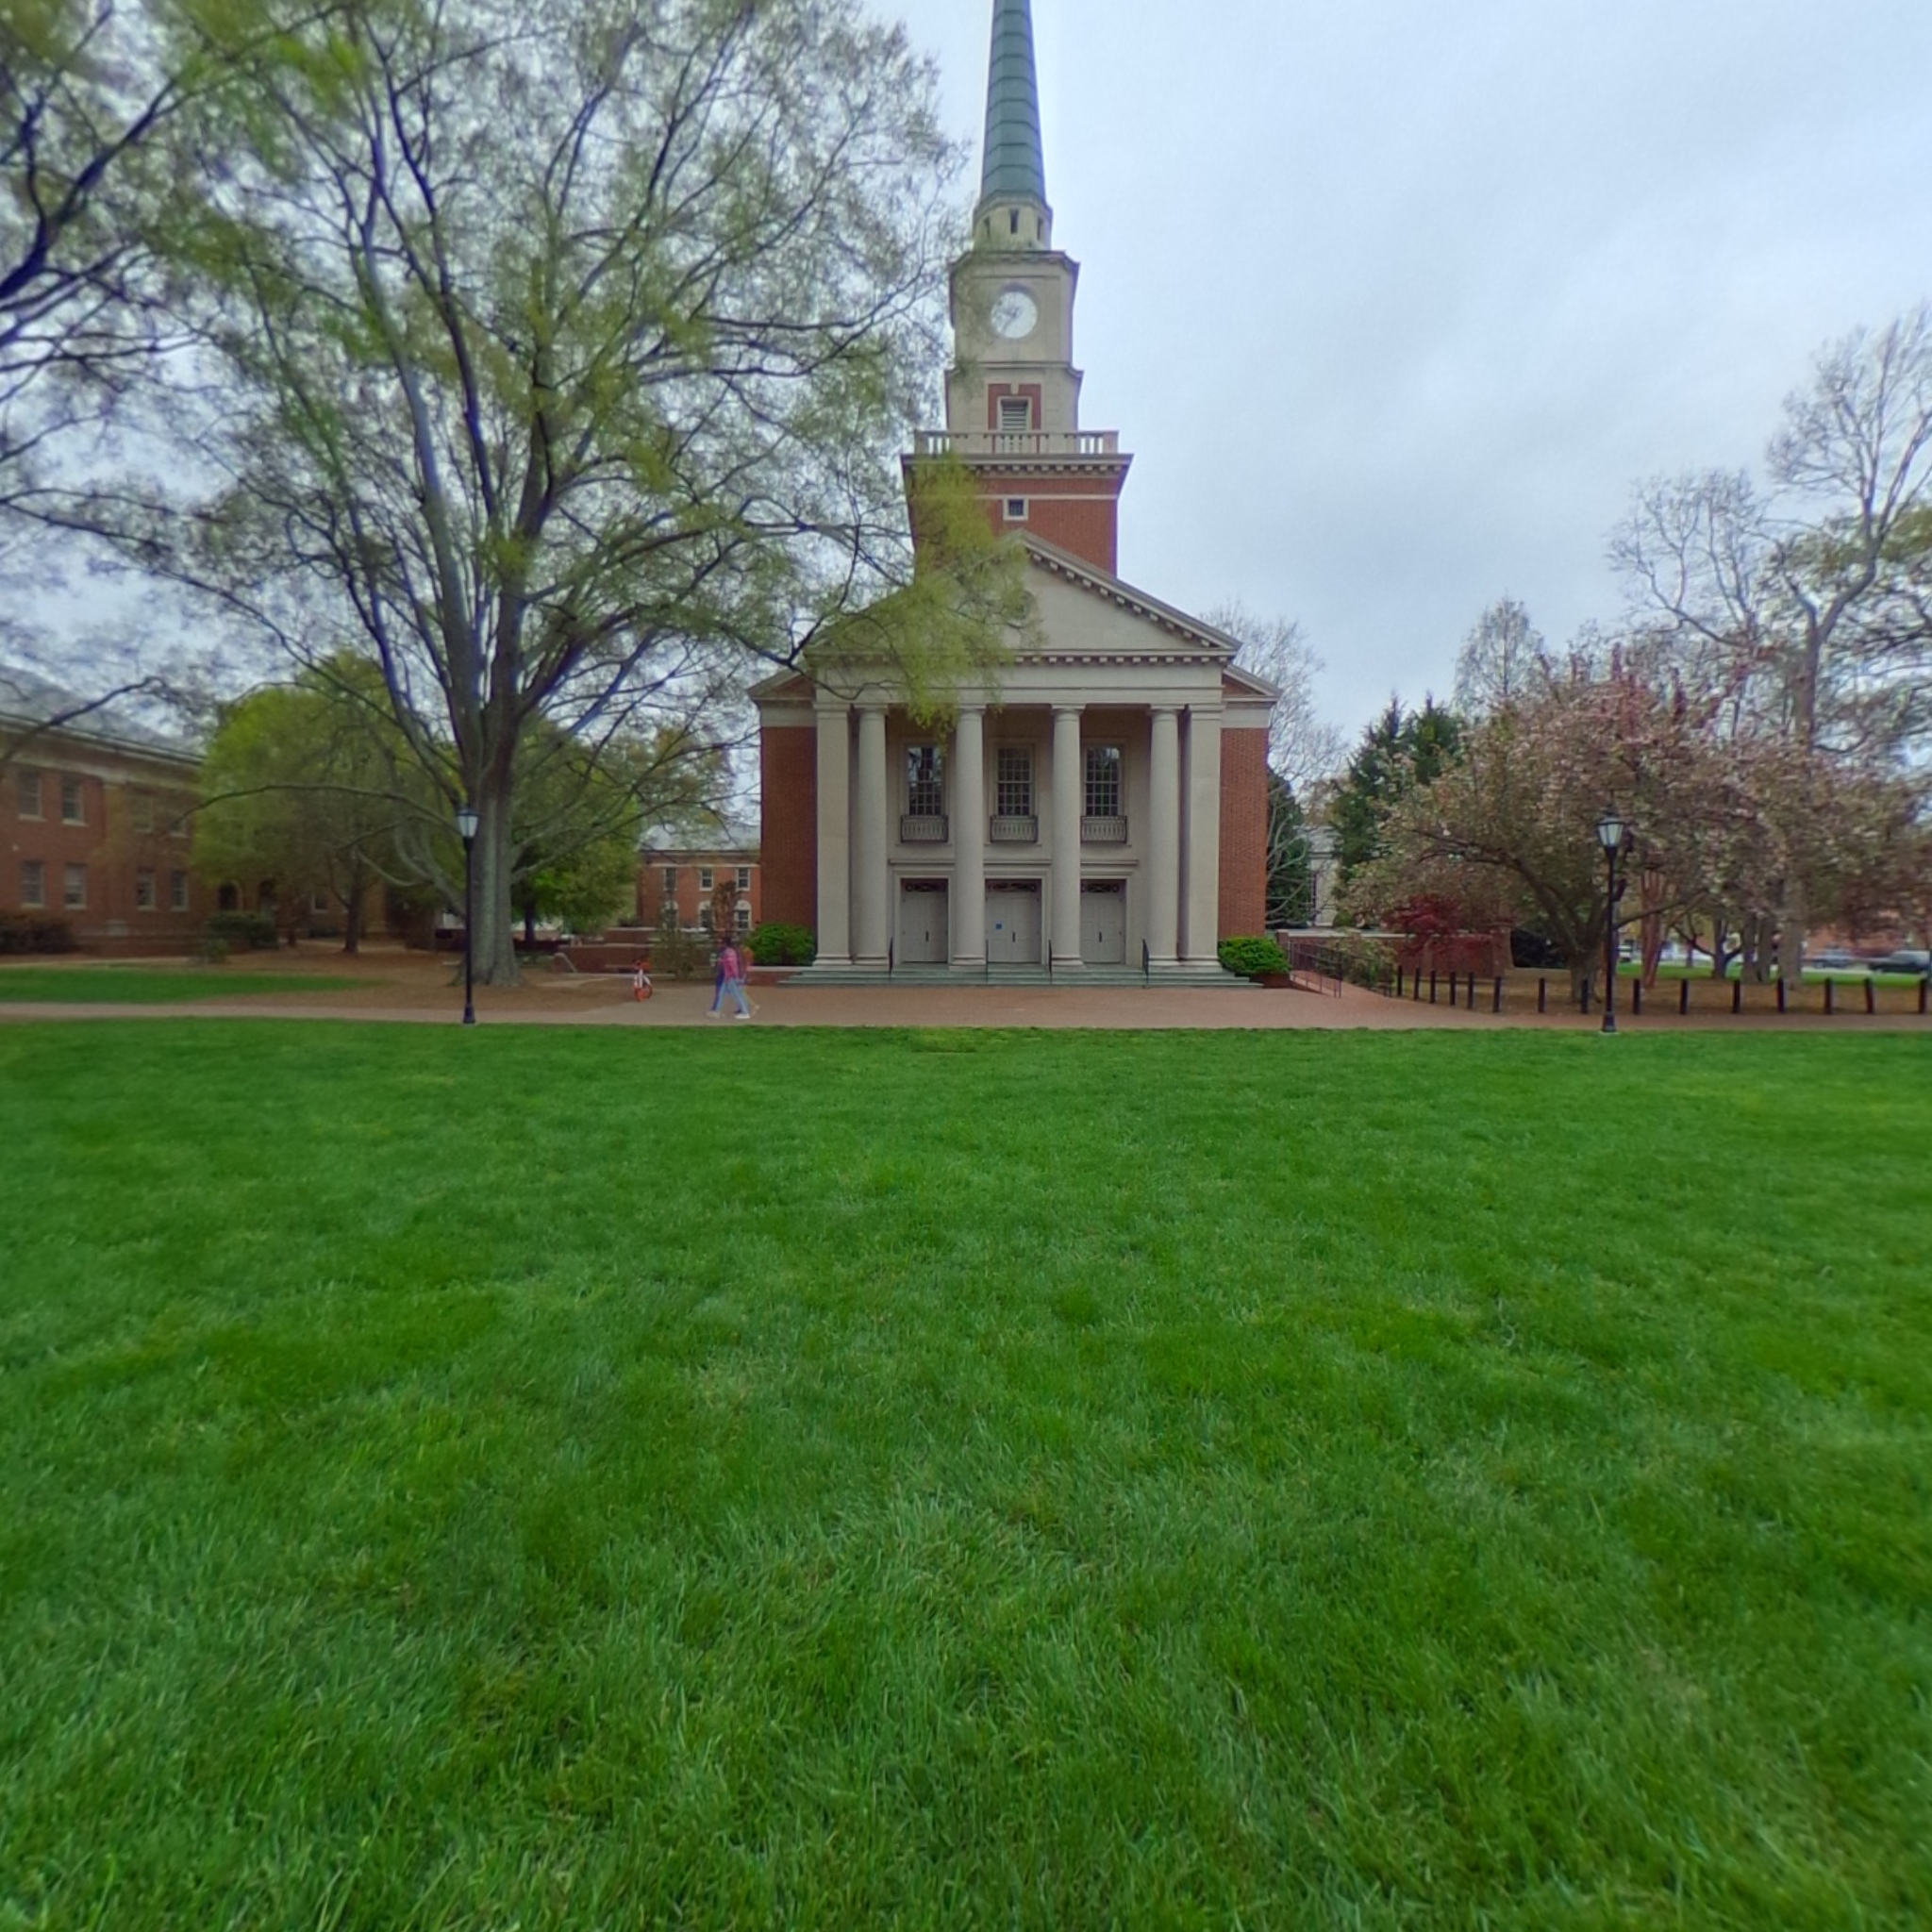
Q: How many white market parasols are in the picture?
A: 0